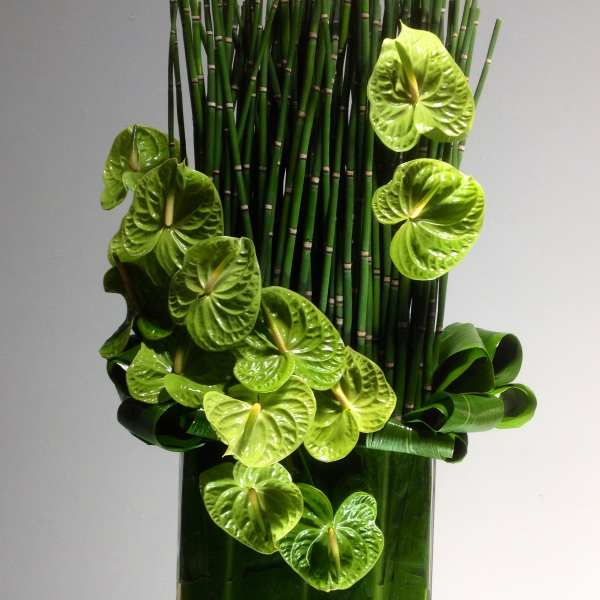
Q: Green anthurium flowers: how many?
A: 12